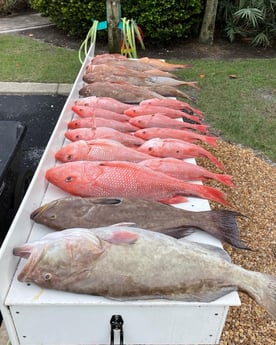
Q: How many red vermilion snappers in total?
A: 12